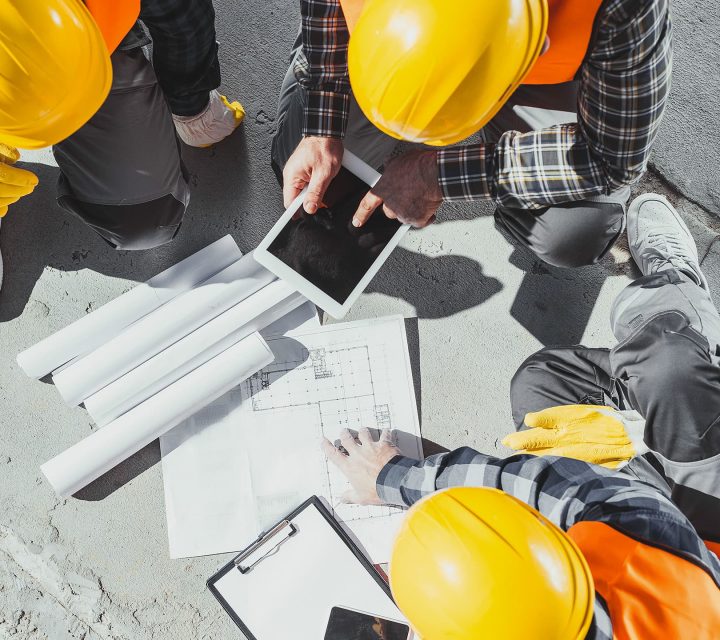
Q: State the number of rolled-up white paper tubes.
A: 4